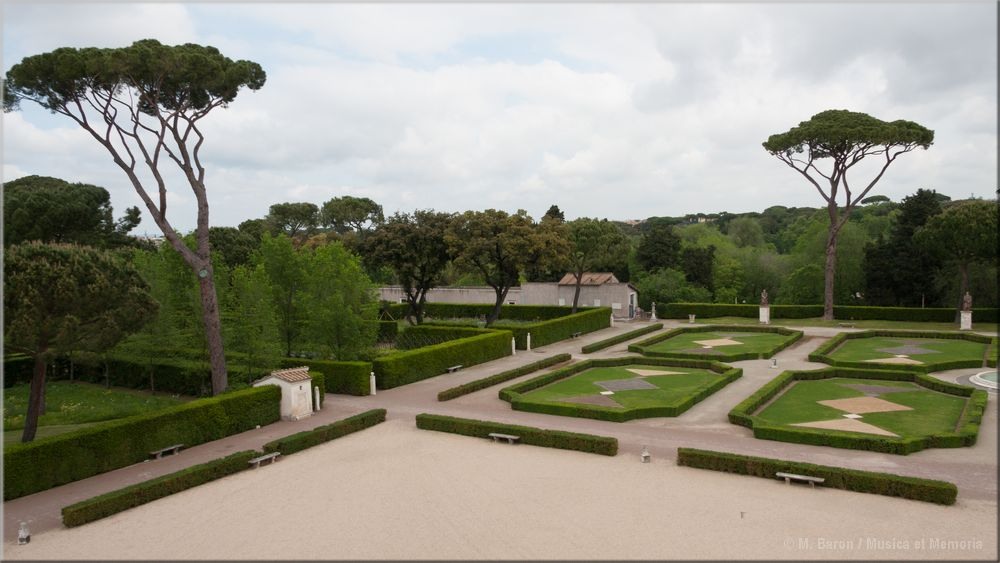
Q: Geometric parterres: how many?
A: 4